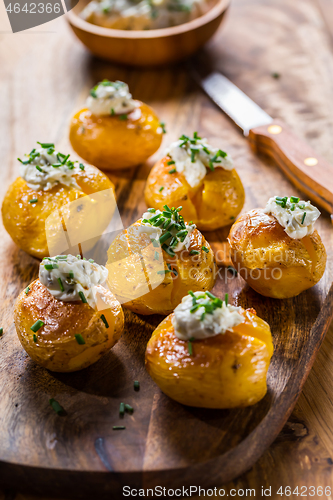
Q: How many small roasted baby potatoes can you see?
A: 7